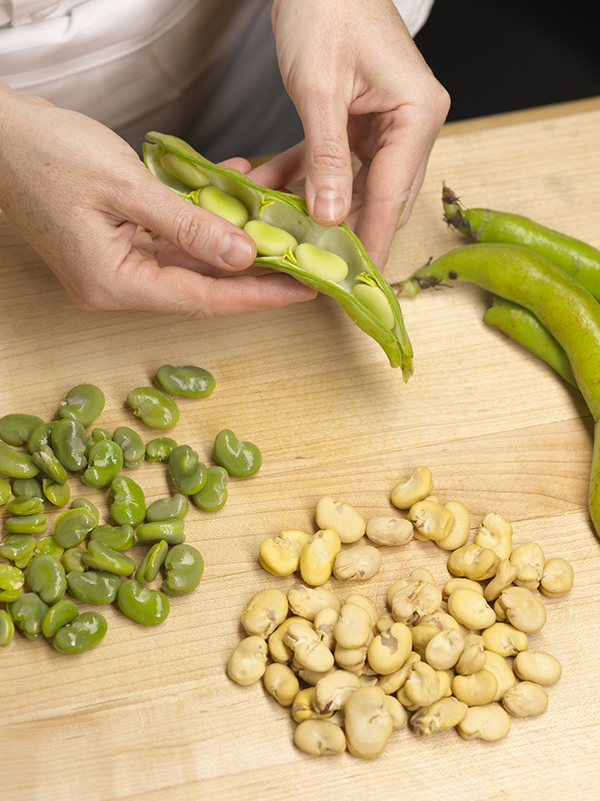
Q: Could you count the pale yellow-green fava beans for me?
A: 5